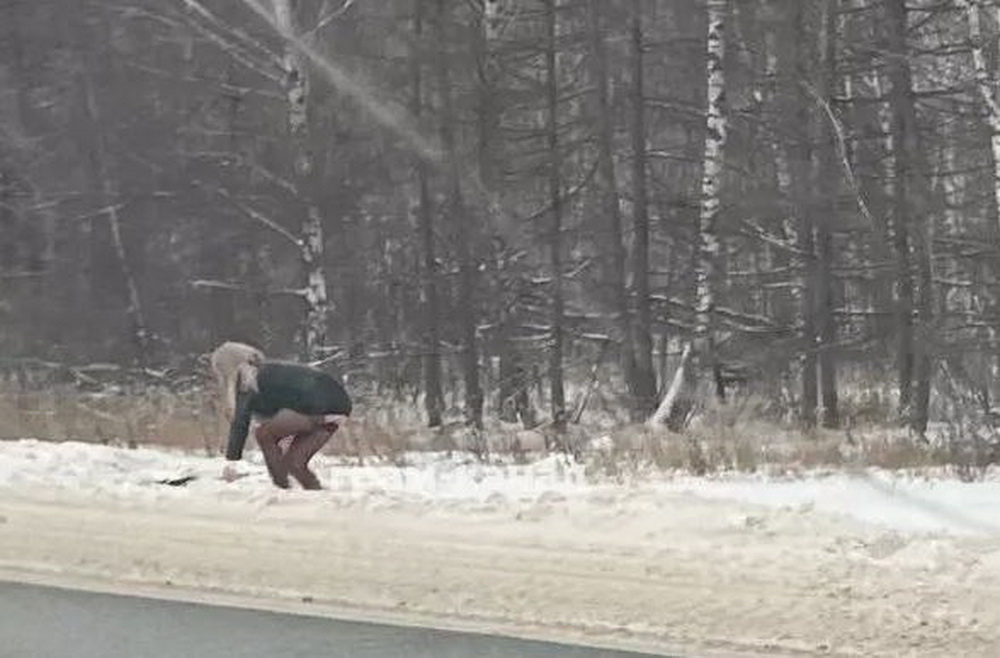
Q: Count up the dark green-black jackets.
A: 1